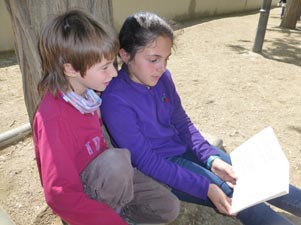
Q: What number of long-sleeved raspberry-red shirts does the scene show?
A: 1